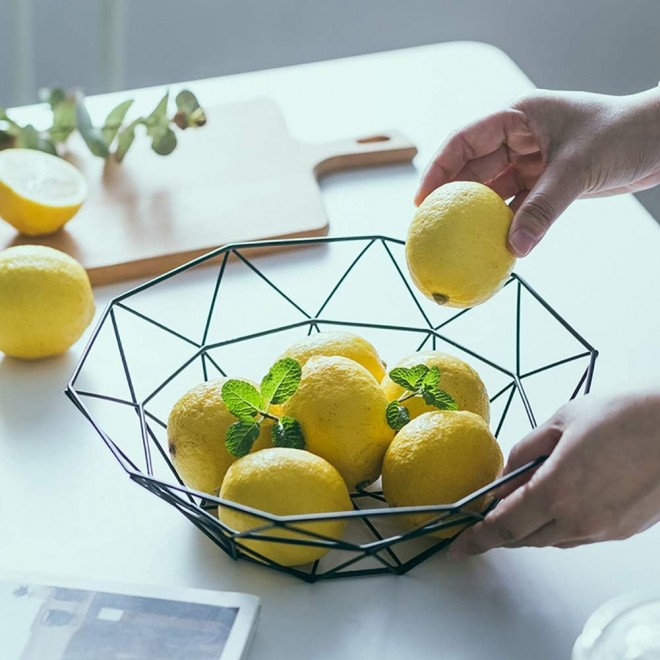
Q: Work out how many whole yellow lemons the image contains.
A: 8